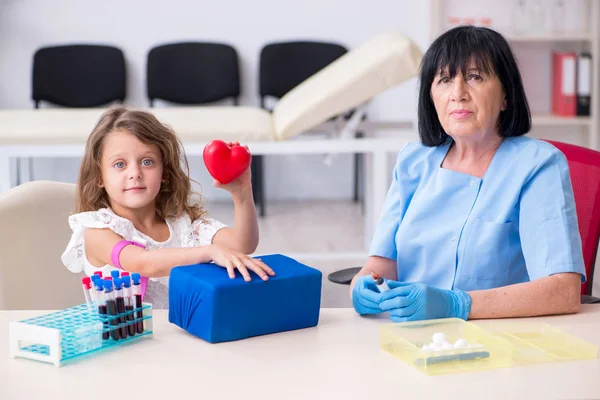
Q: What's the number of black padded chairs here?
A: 3